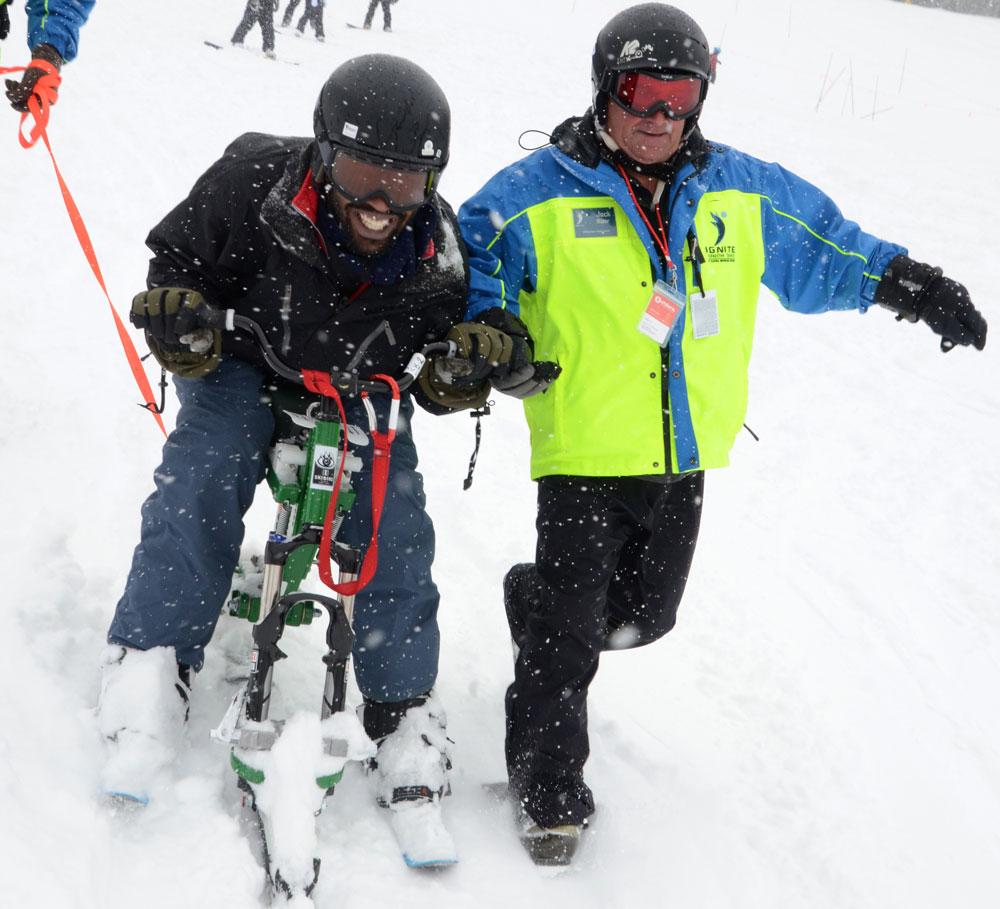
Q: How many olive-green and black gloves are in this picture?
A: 2